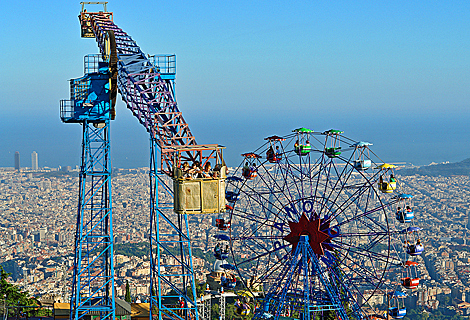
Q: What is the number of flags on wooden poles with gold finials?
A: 0